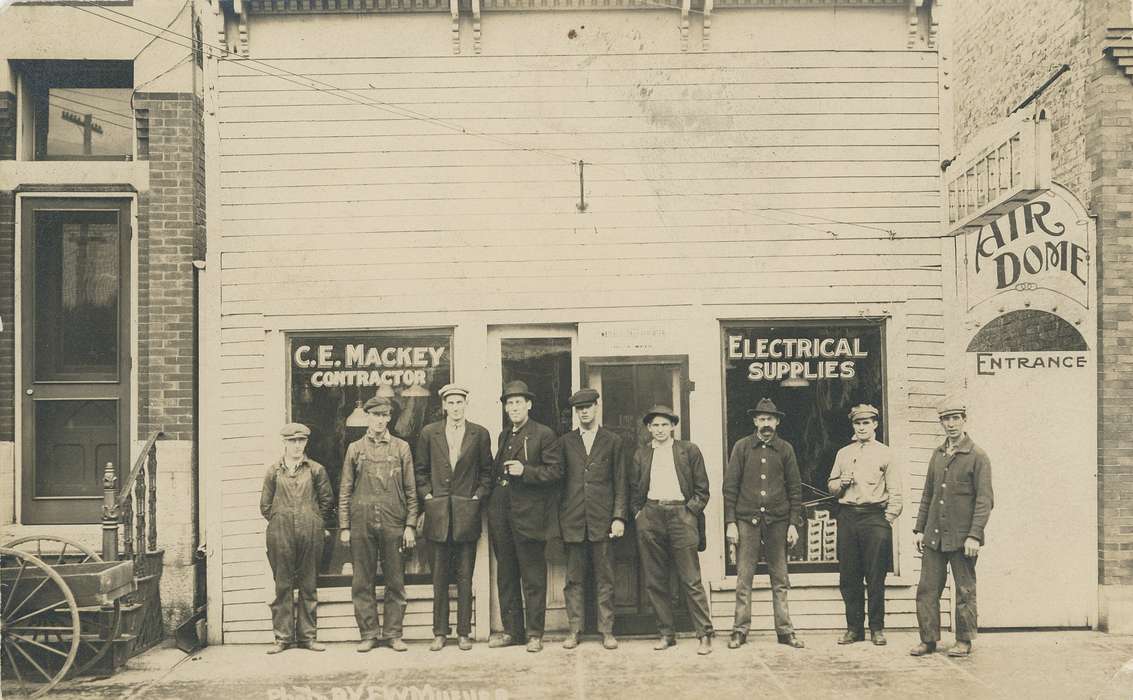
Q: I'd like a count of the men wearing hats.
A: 9